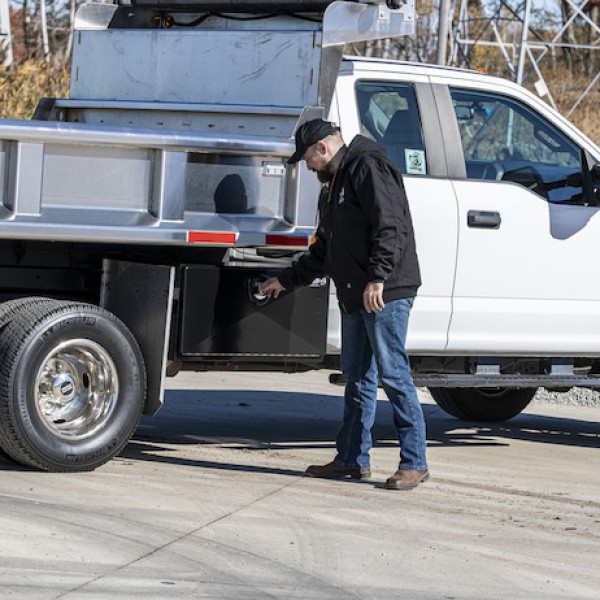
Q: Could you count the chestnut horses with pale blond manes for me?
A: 0